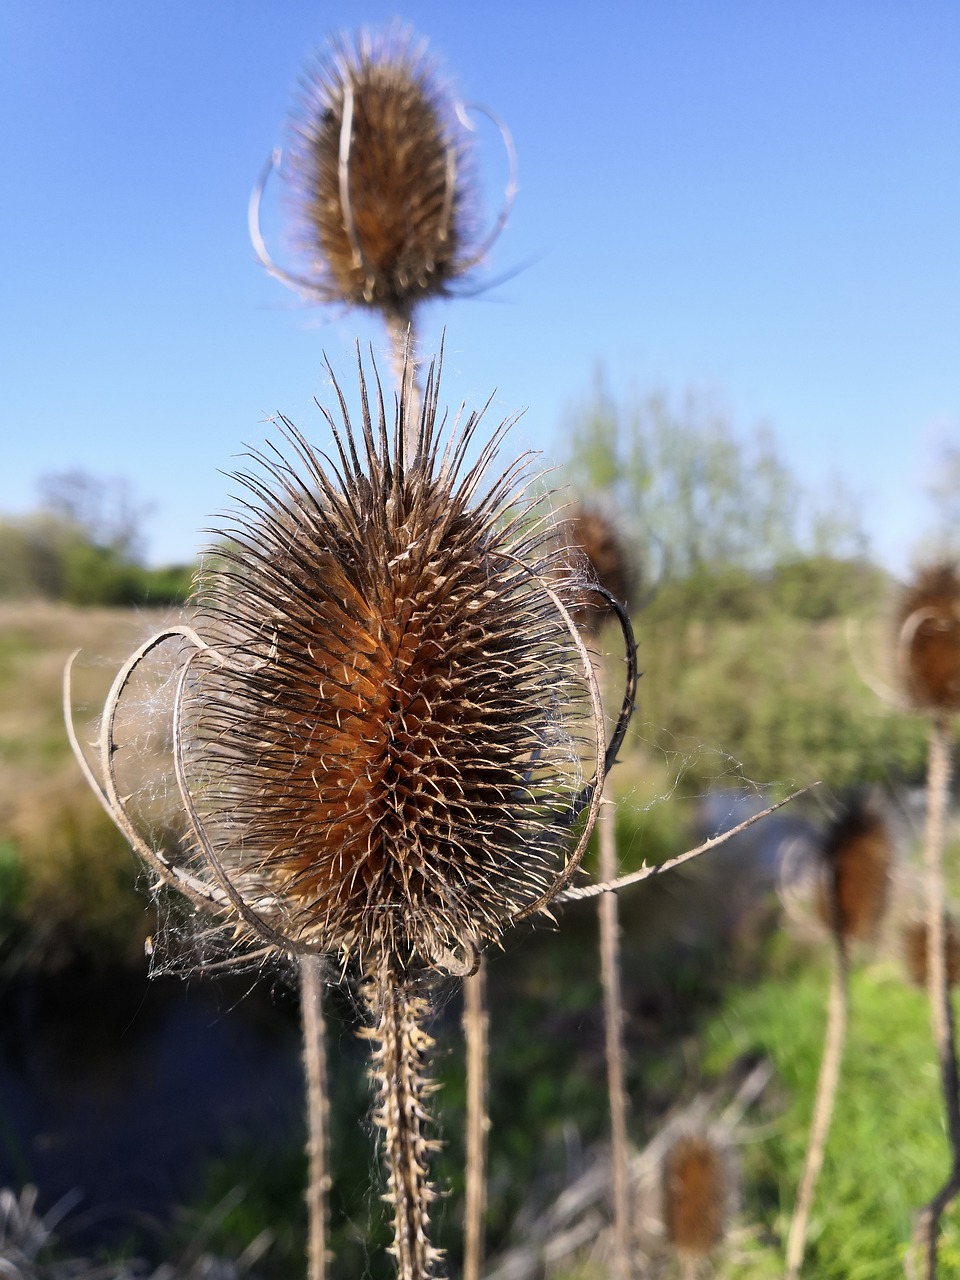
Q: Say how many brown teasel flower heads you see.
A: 7